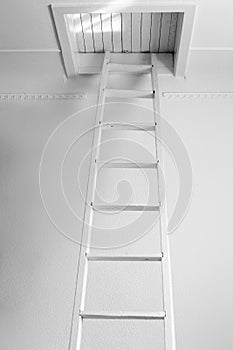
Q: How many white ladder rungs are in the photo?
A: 7